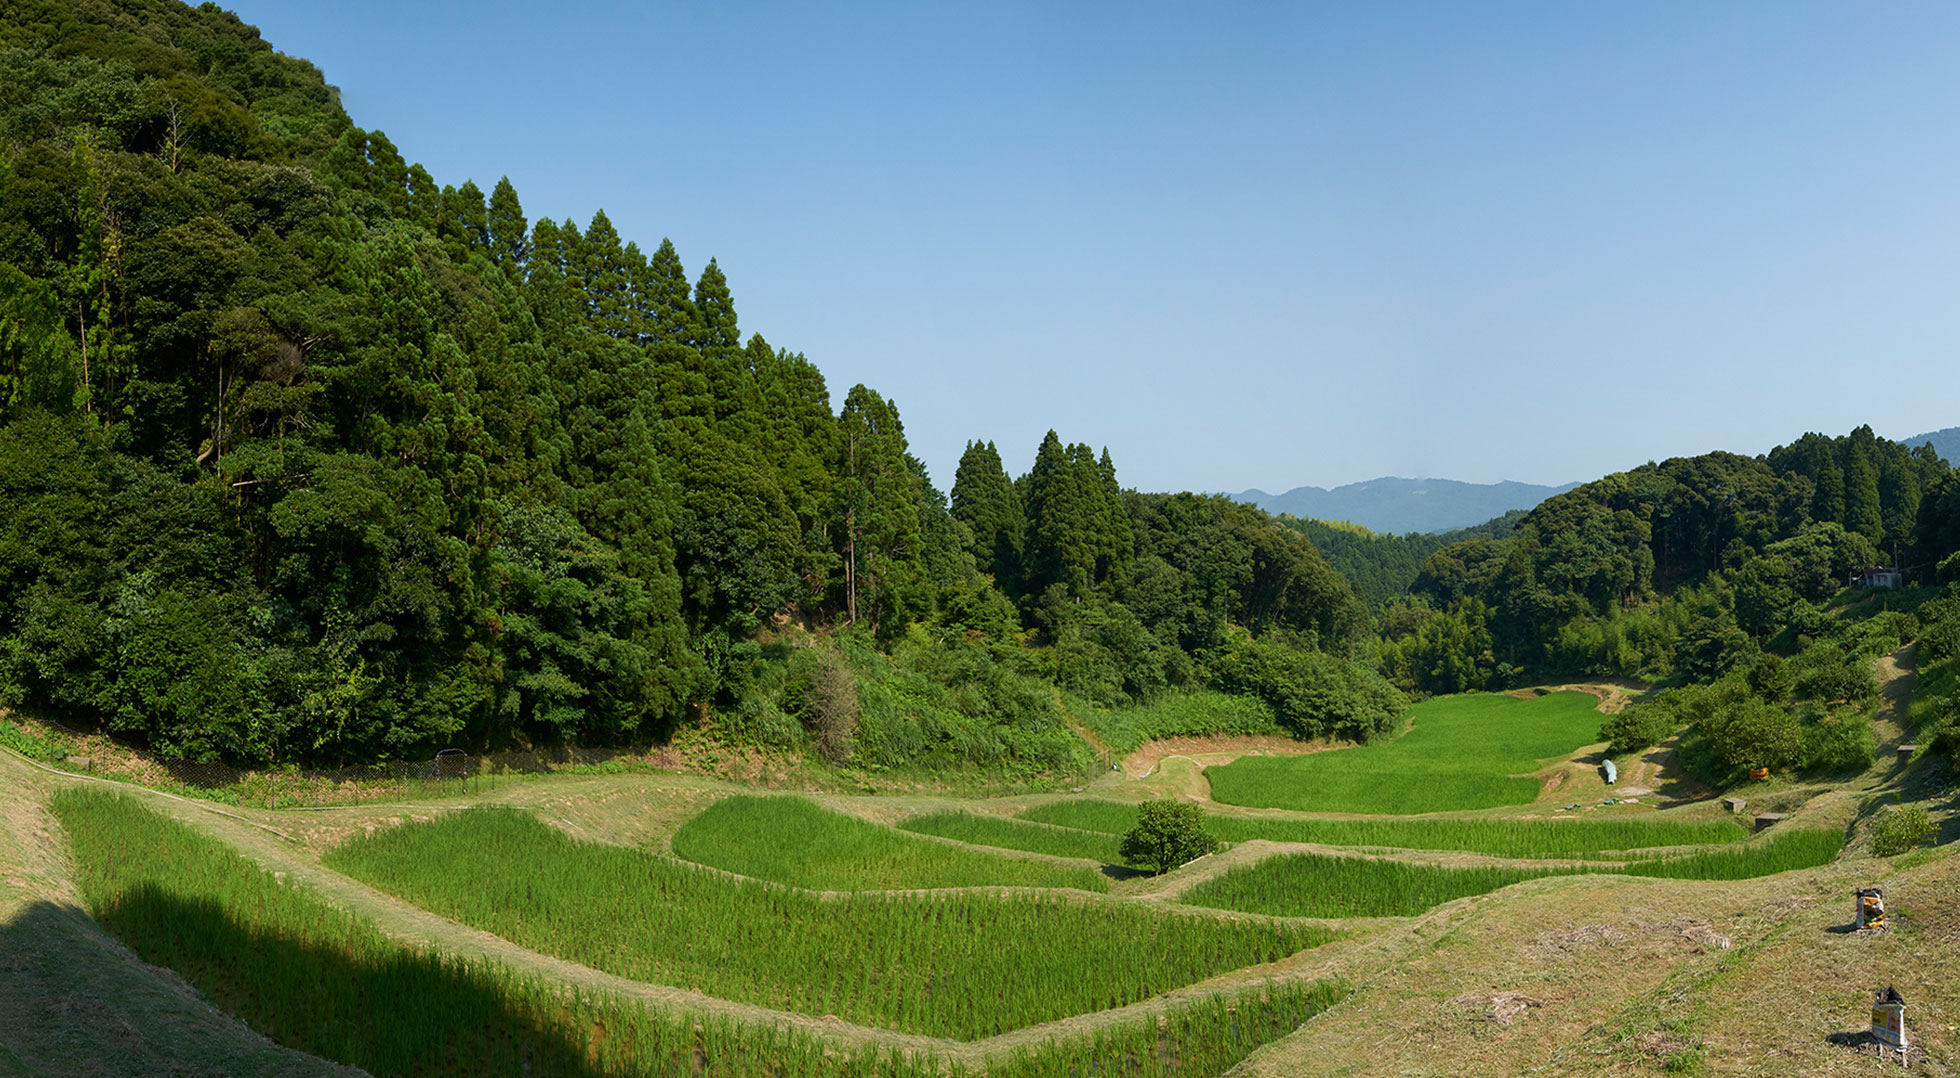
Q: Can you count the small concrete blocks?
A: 3